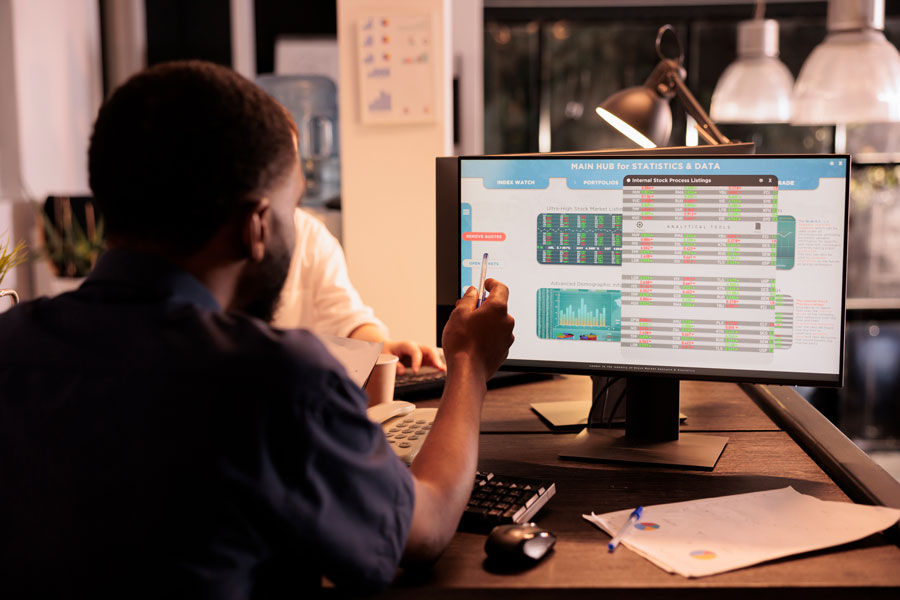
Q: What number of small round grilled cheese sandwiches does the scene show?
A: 0